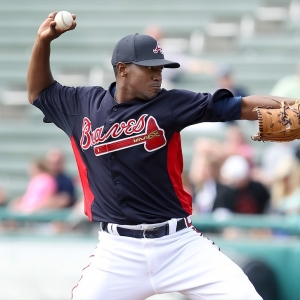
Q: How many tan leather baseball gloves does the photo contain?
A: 1